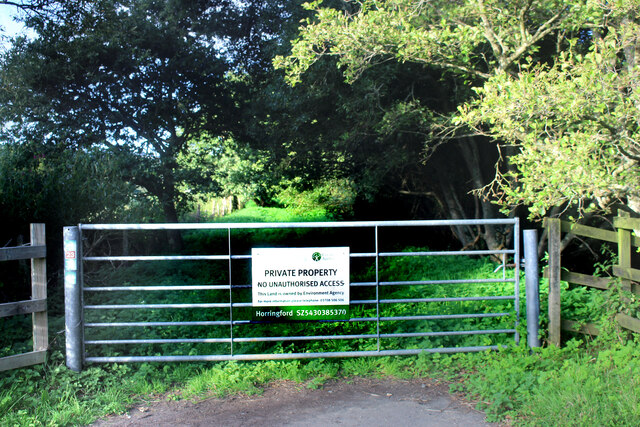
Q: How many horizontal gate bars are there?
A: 7